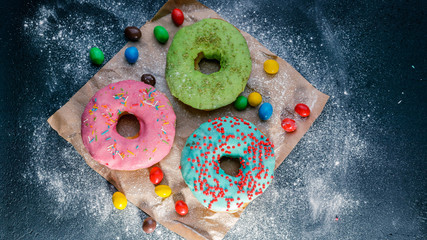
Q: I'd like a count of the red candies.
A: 5